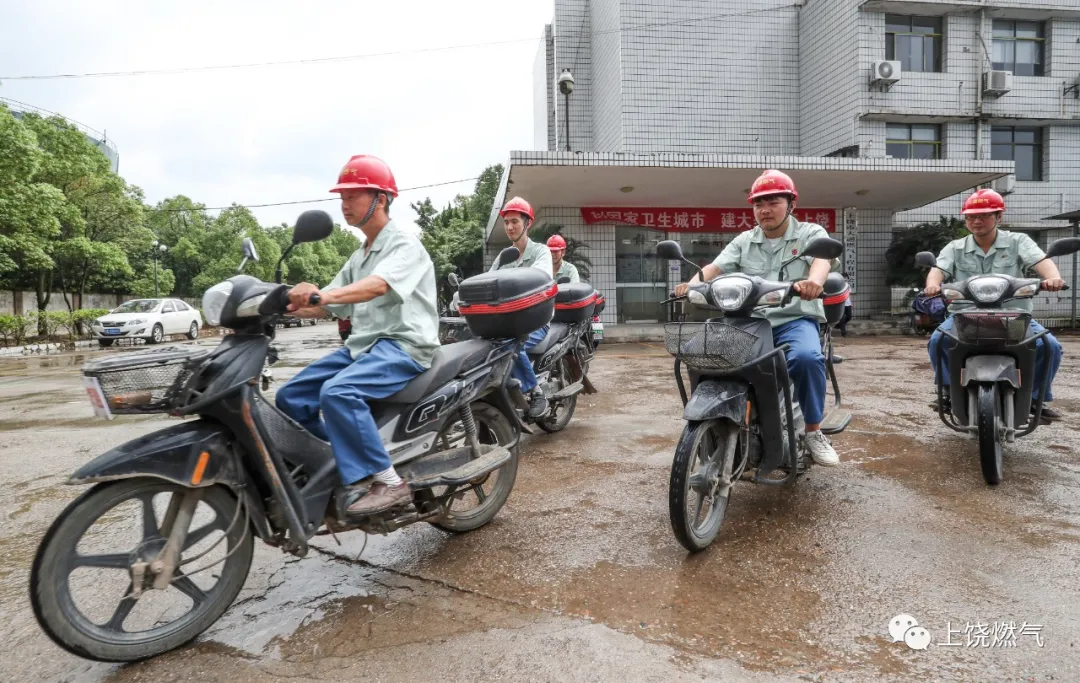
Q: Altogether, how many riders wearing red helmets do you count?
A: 5